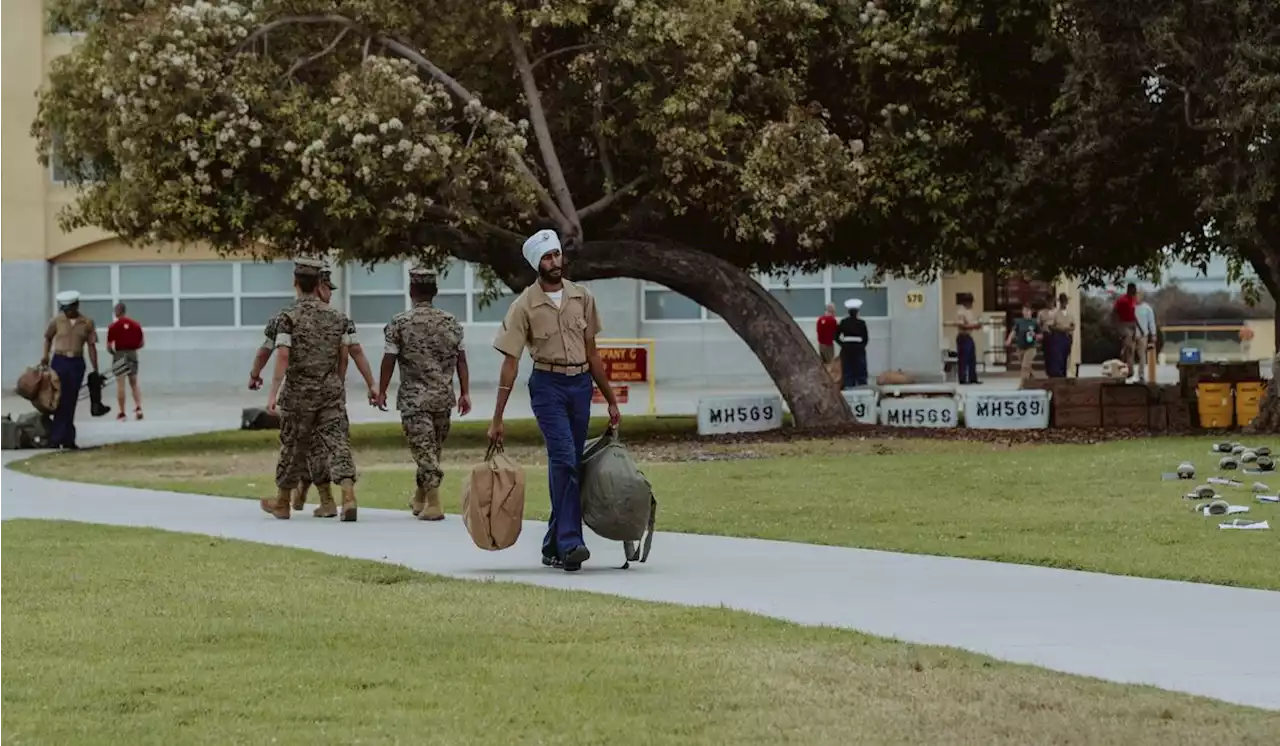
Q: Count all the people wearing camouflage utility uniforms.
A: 3